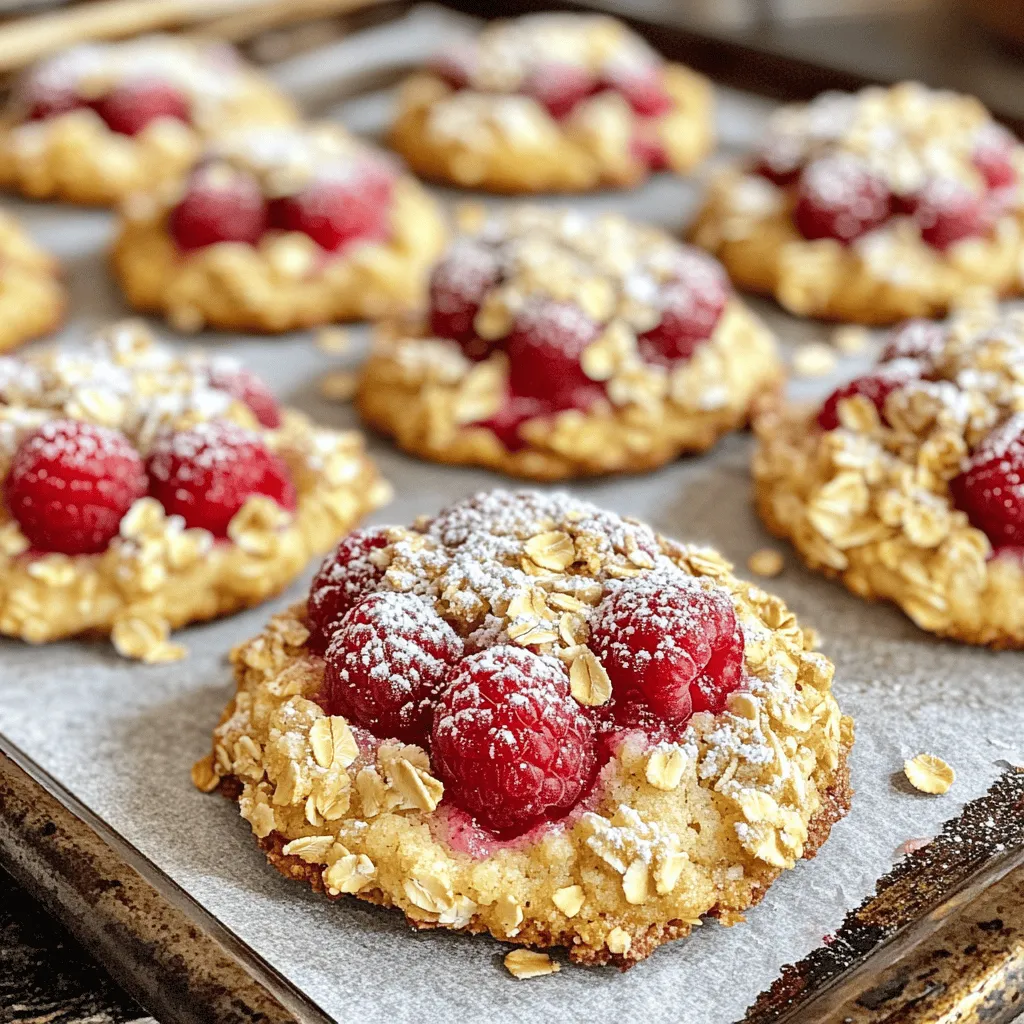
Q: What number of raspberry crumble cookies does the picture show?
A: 9